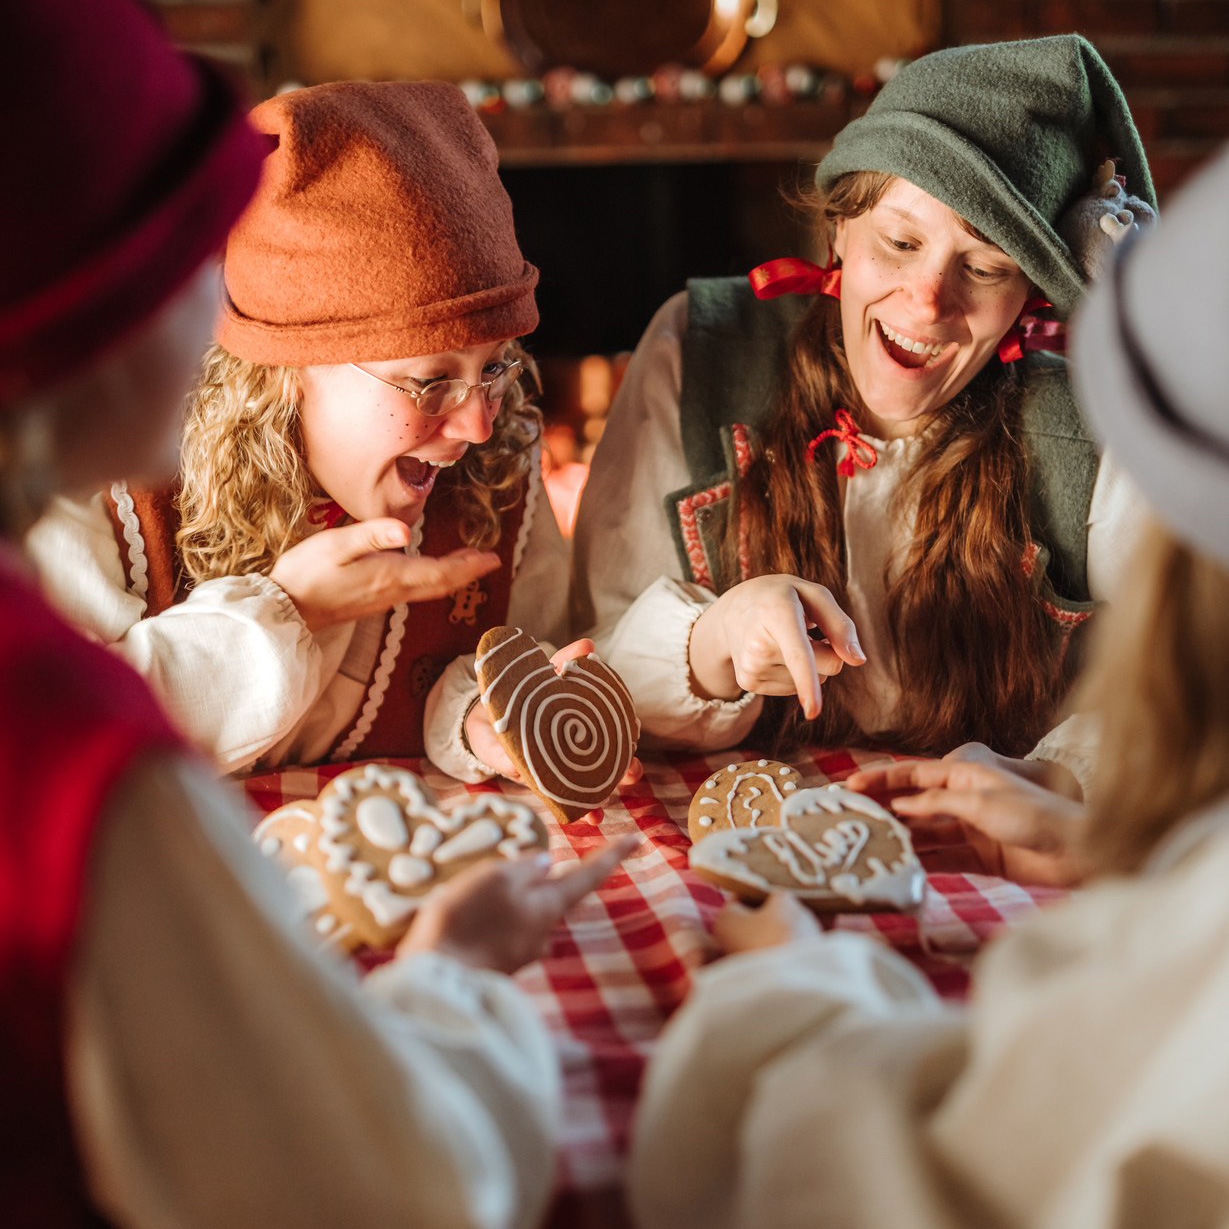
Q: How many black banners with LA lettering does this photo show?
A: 0